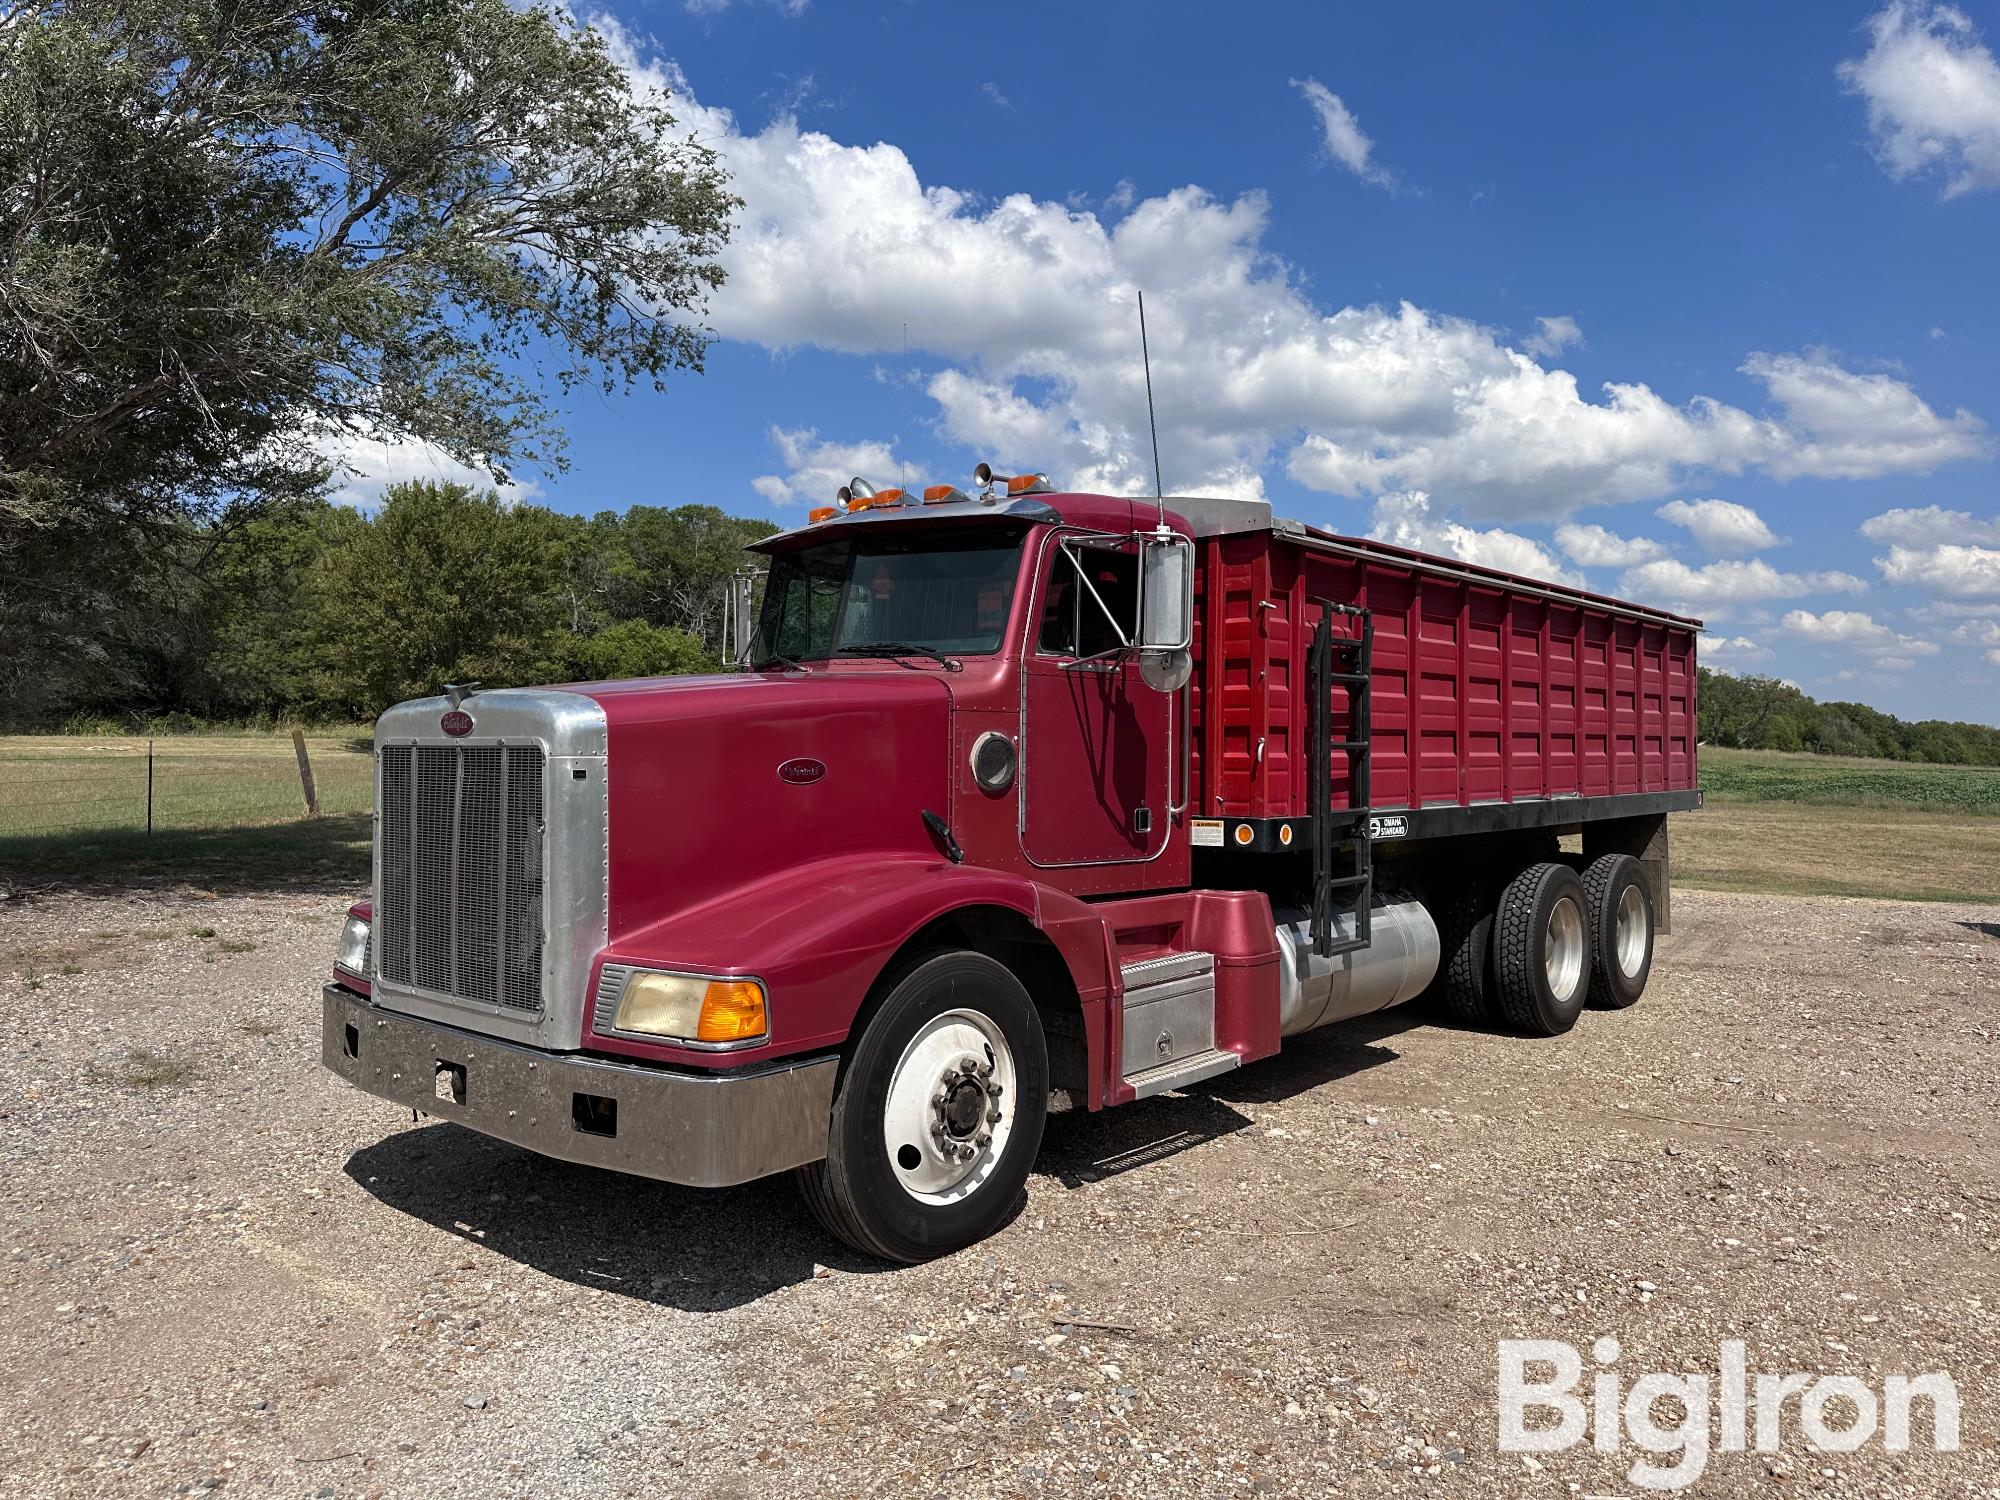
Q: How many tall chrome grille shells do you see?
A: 1